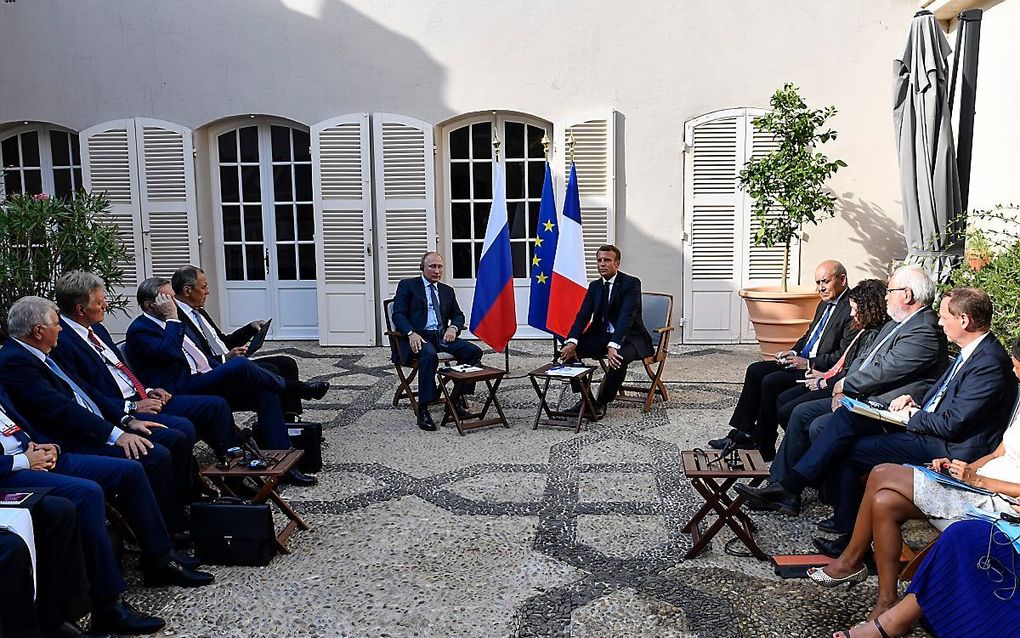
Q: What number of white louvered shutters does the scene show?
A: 7